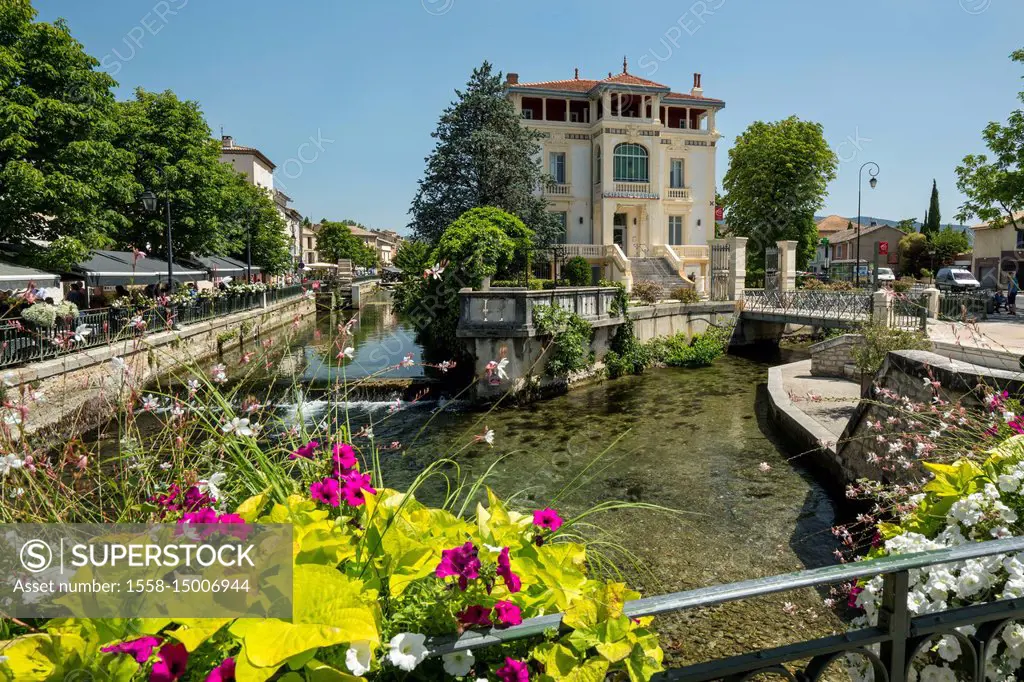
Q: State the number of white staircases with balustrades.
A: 1